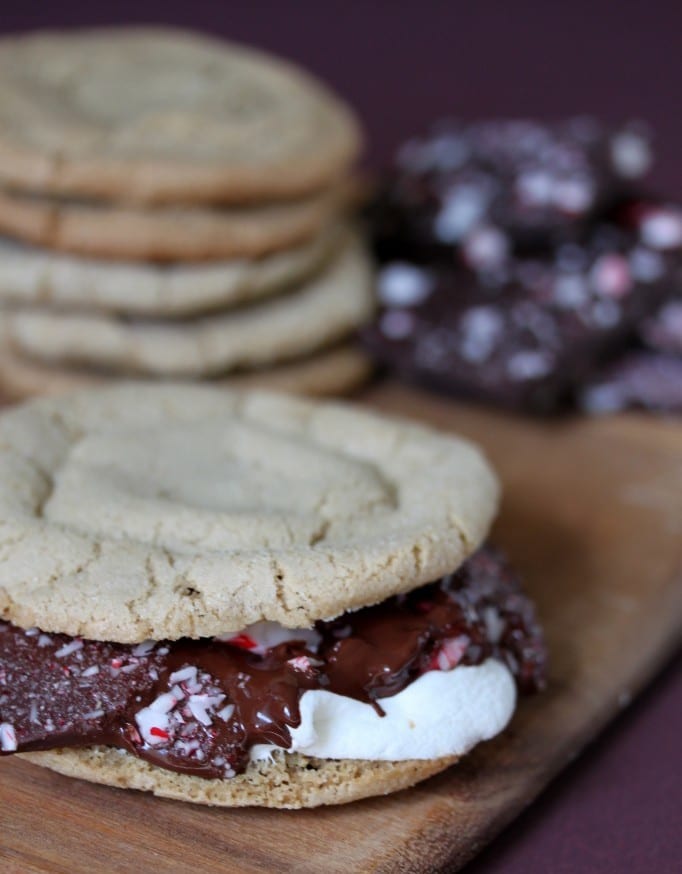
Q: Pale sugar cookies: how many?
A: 7